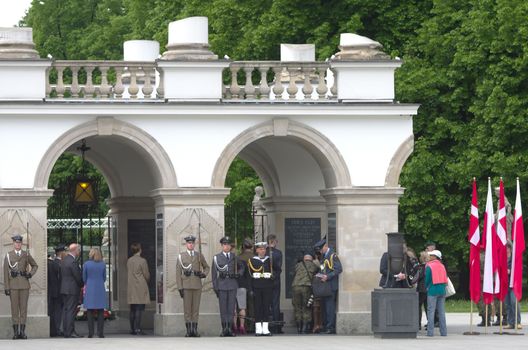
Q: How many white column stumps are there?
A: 5